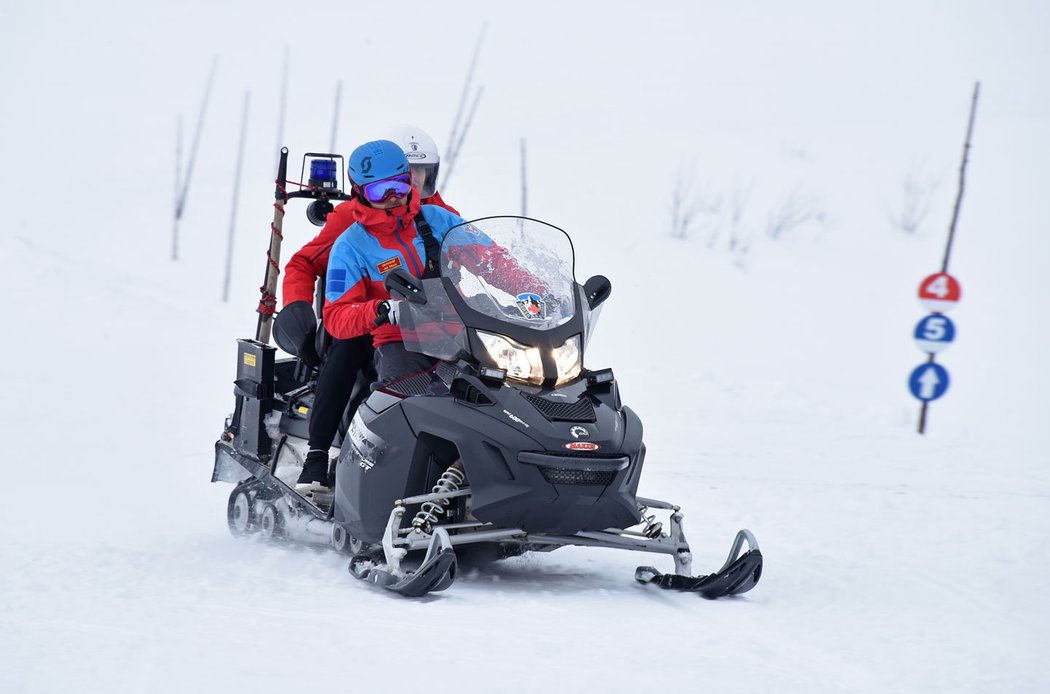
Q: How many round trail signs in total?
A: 3